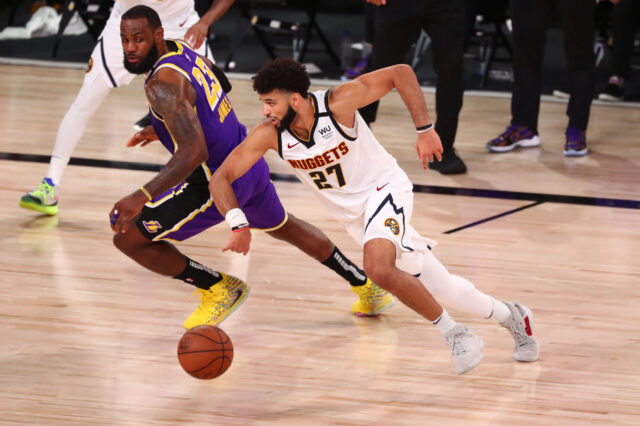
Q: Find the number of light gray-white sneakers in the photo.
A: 2